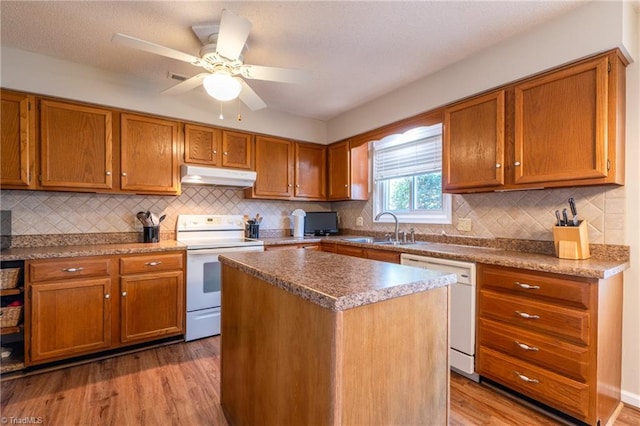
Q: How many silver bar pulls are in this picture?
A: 6